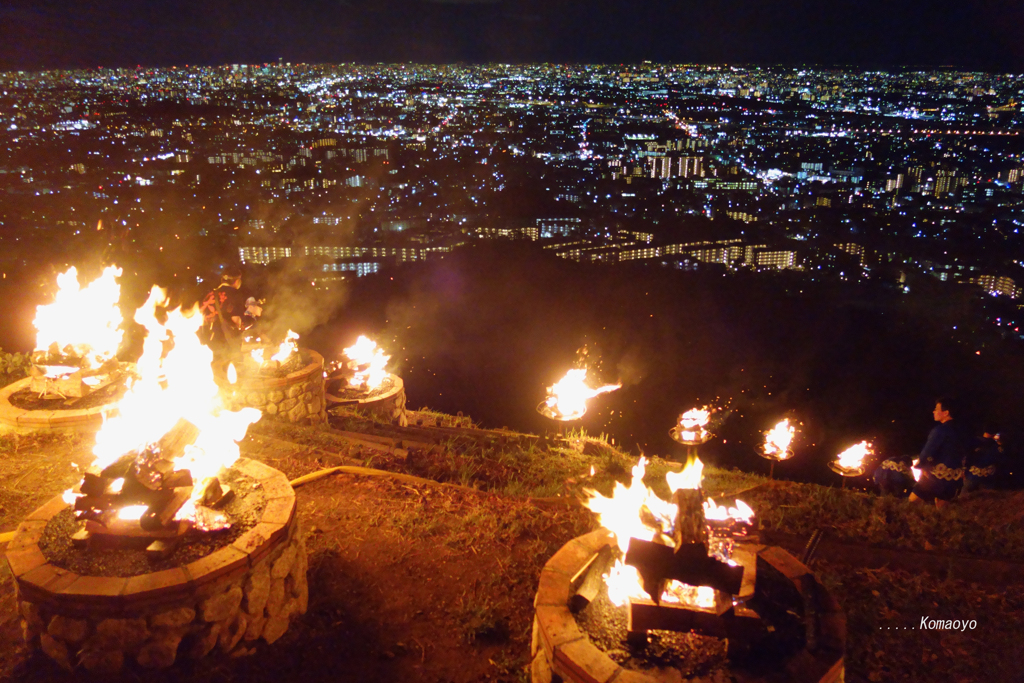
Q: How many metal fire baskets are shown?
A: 4